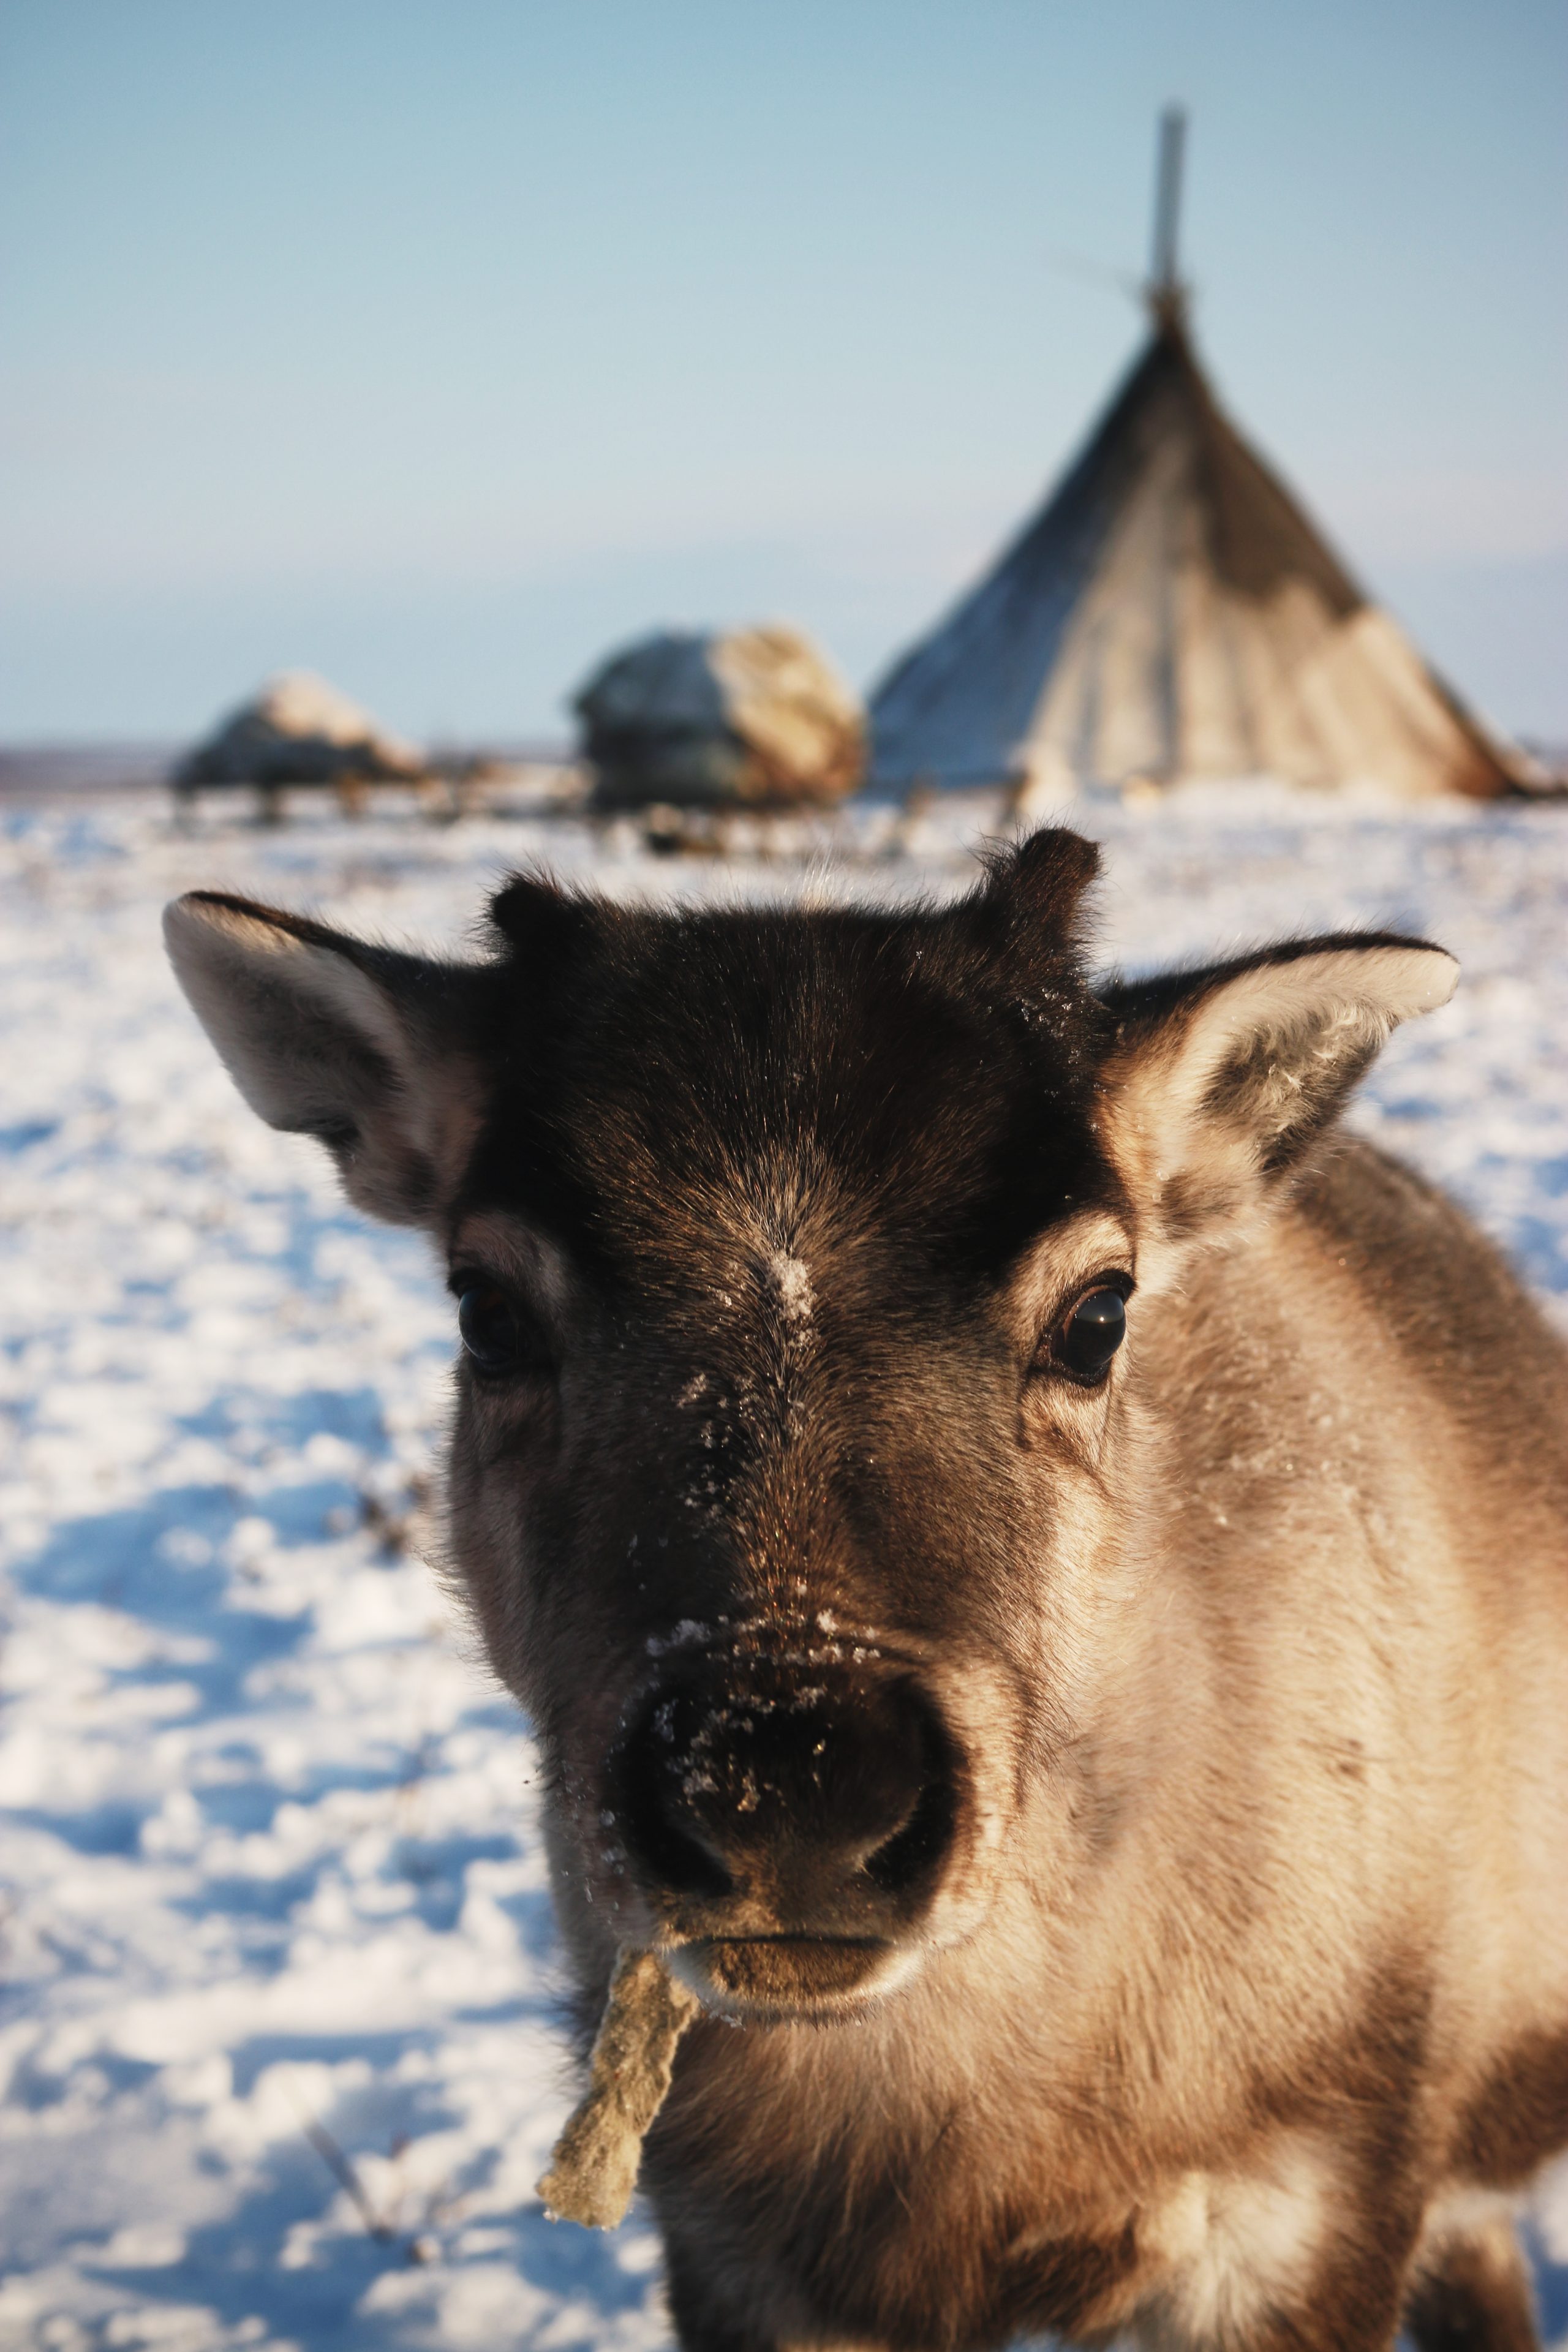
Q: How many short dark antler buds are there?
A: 2